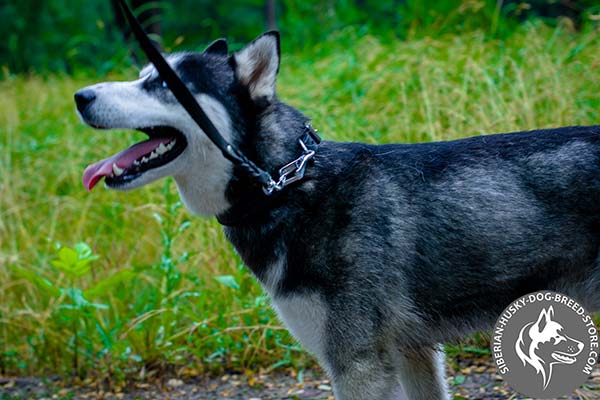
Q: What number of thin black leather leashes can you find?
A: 1